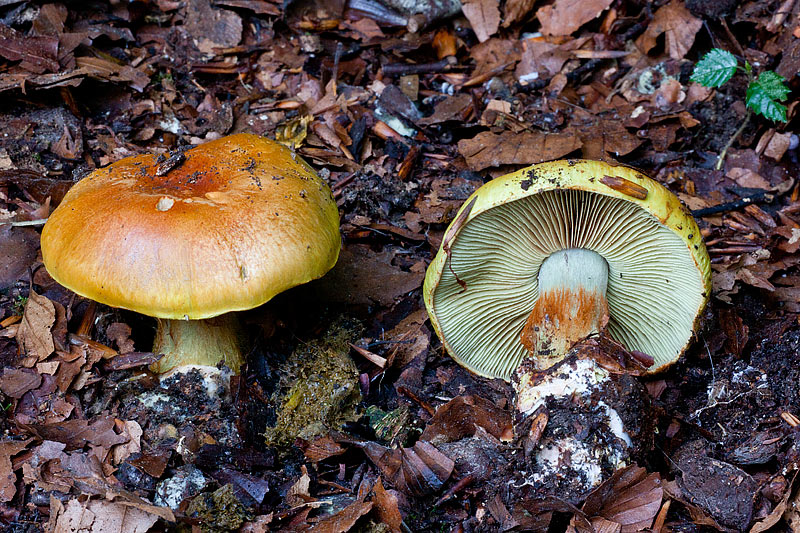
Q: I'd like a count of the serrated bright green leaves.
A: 3